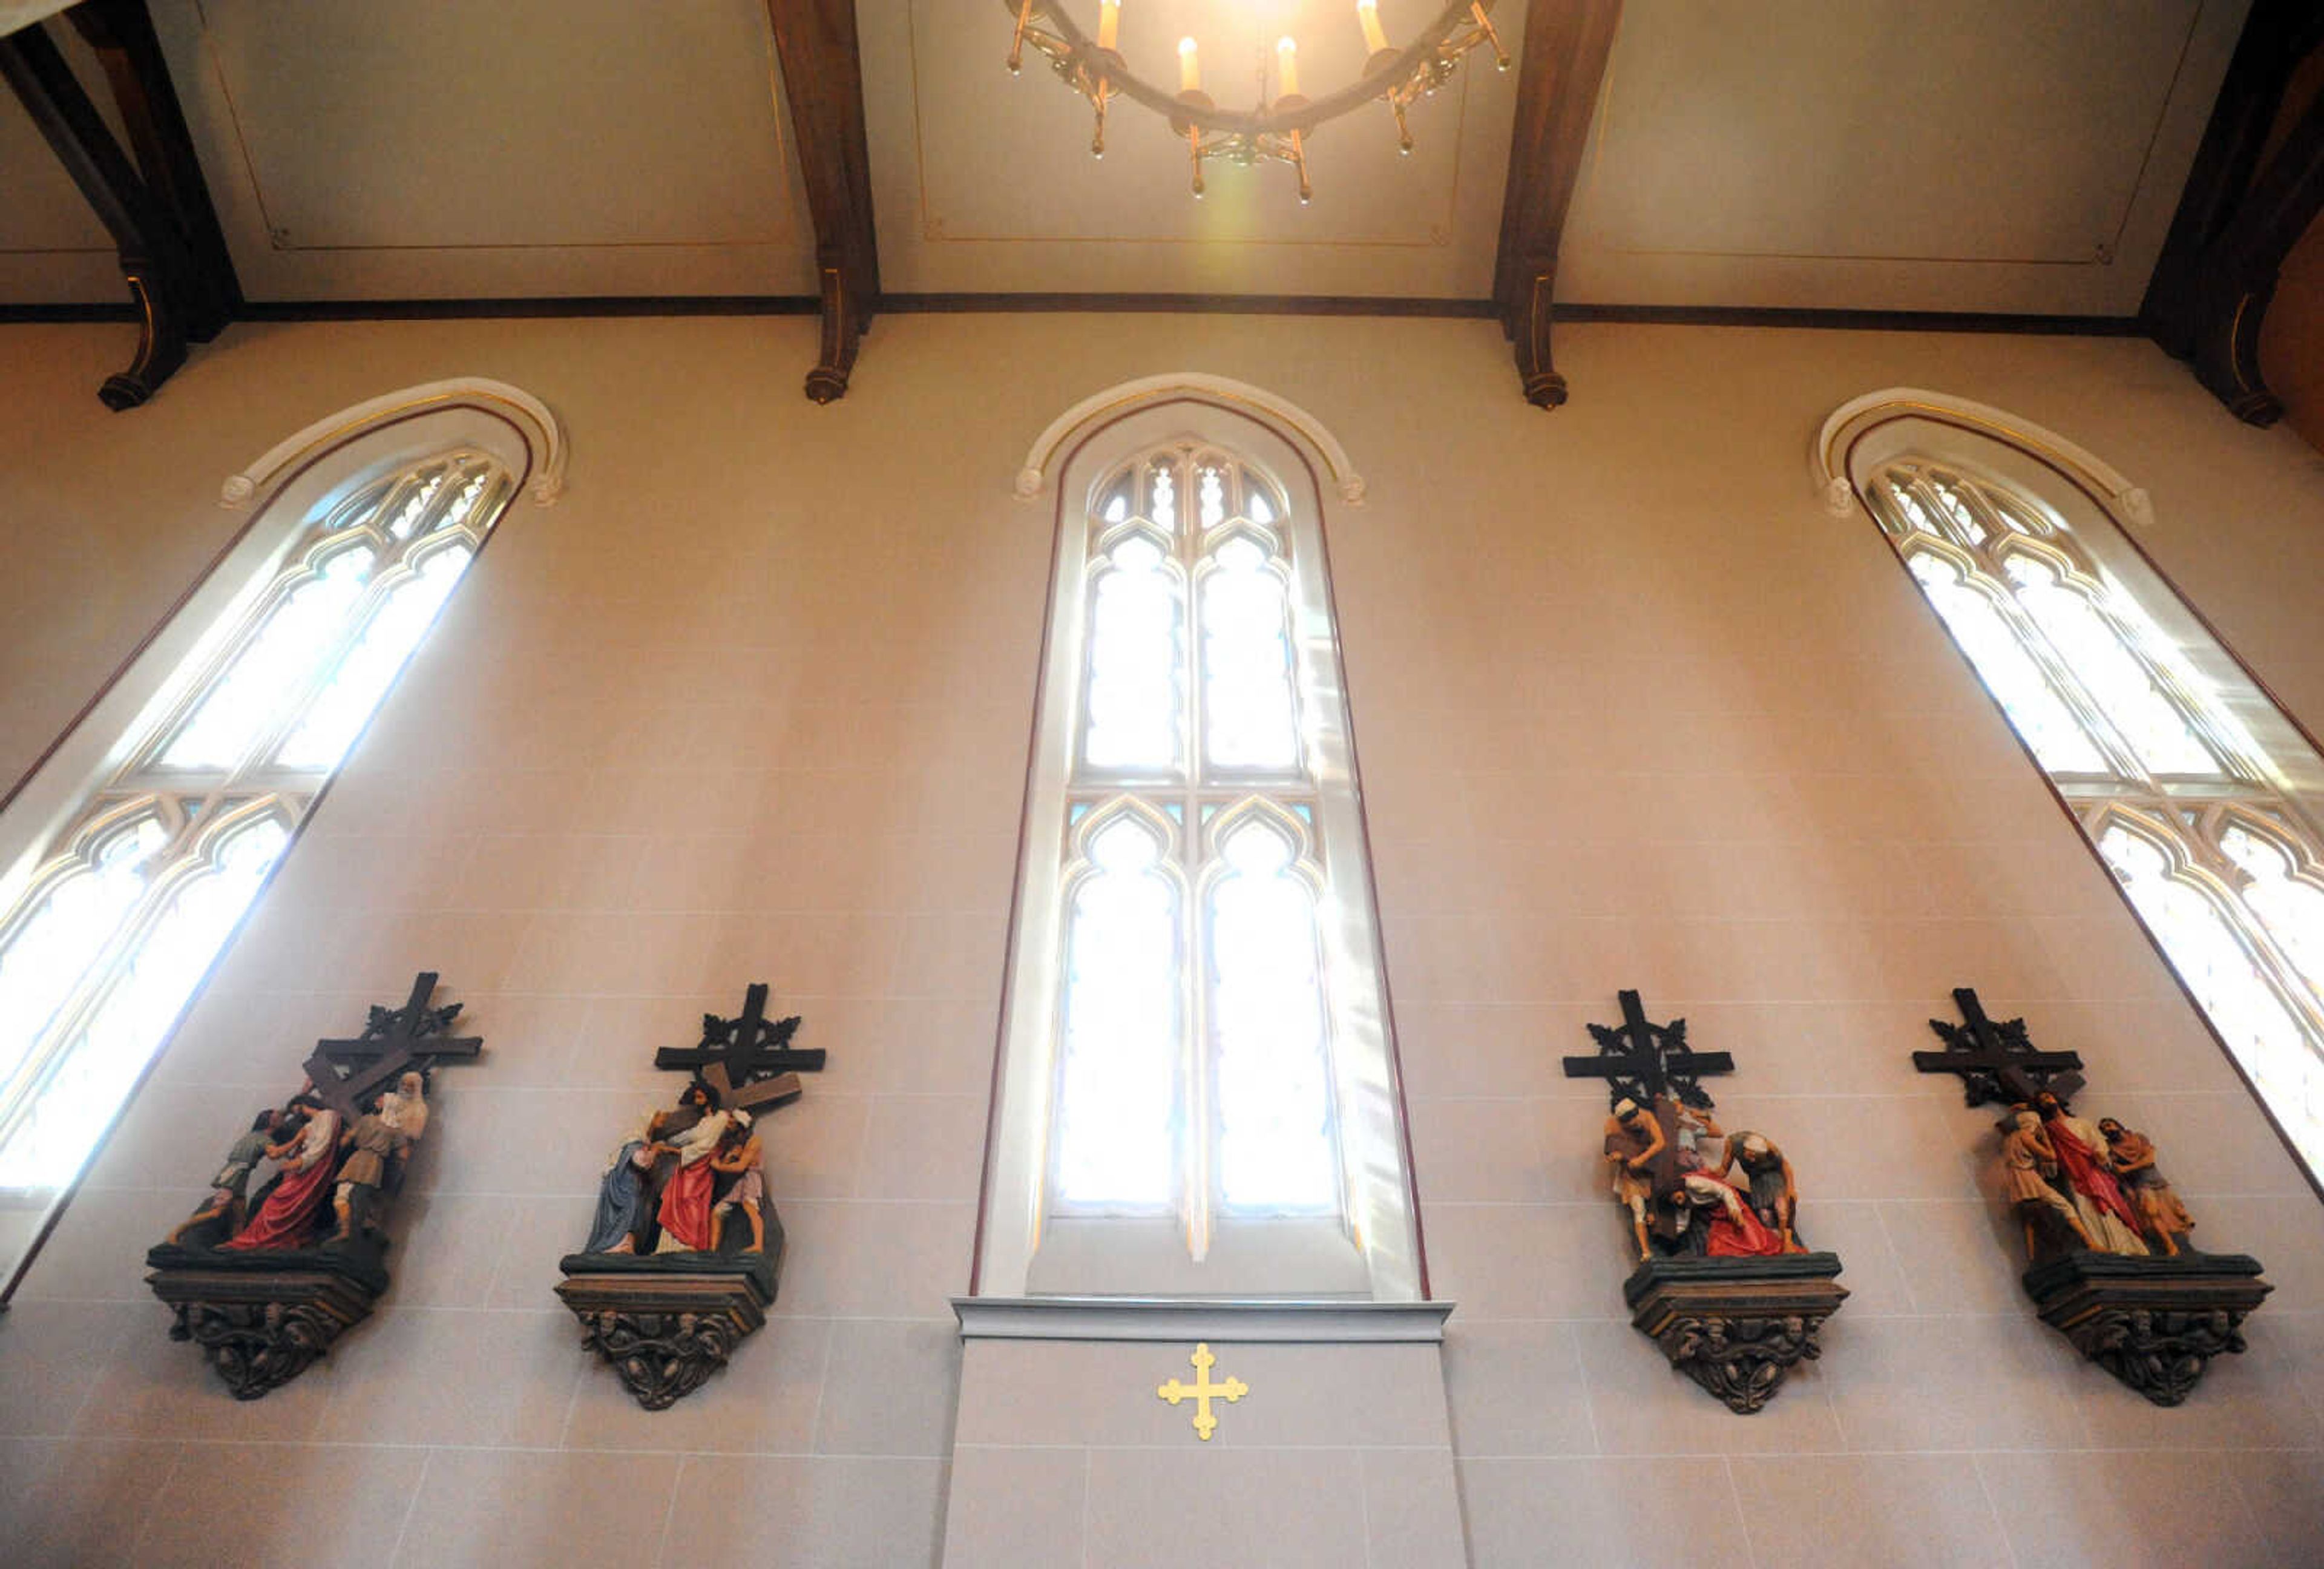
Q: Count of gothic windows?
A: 3